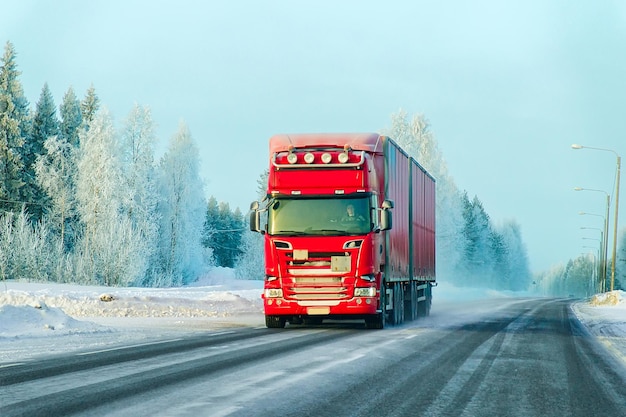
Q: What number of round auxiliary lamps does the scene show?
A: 4